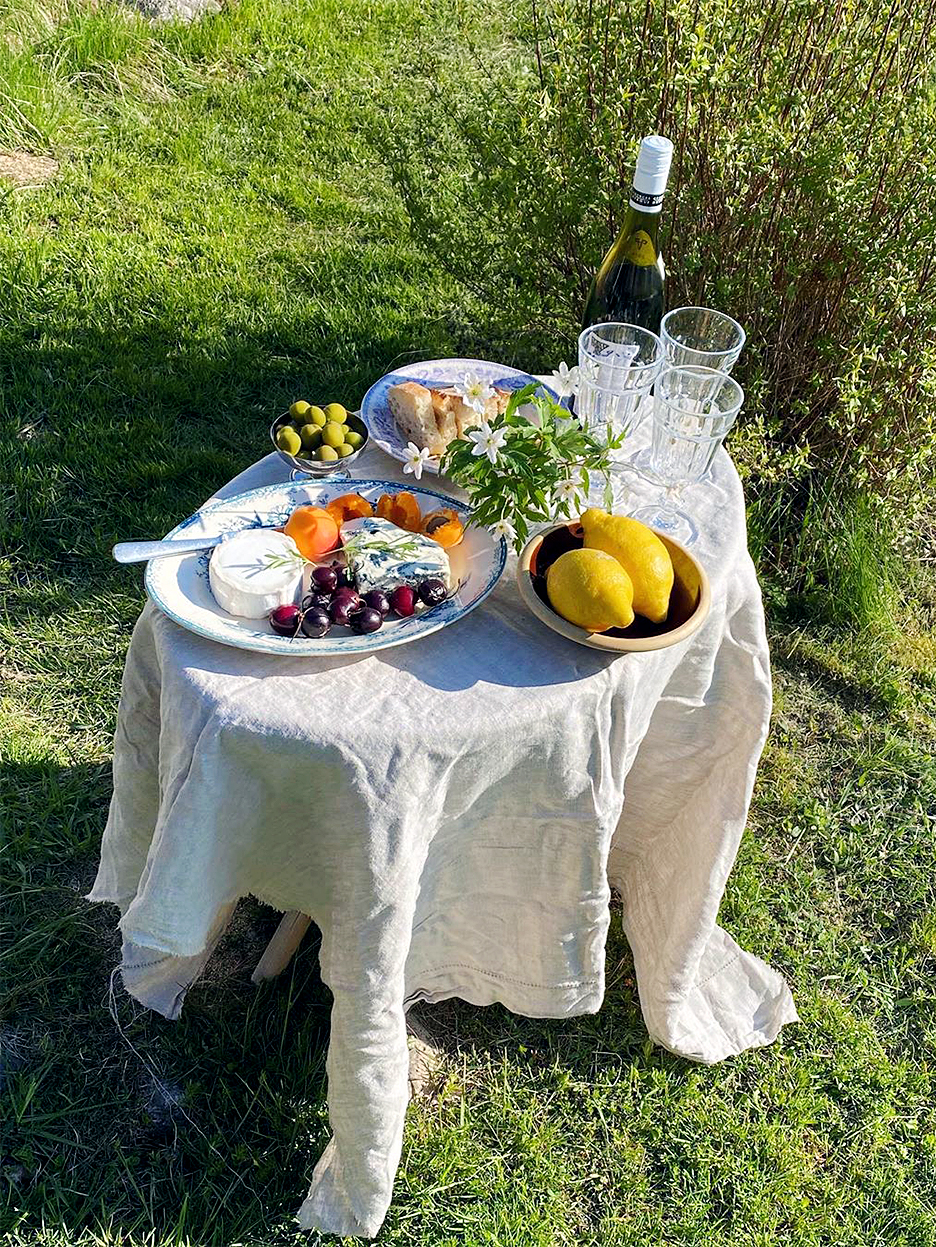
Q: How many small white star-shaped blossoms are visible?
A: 6